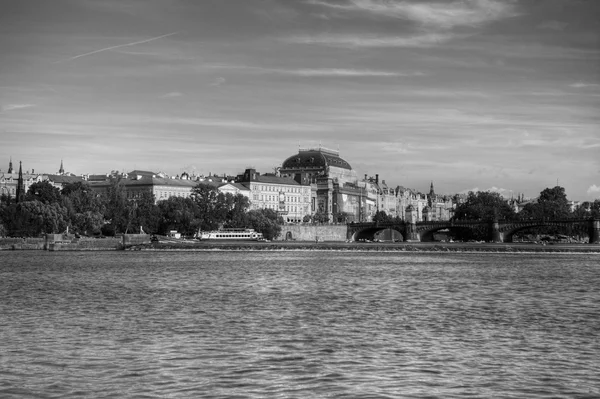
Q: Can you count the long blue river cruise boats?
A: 0